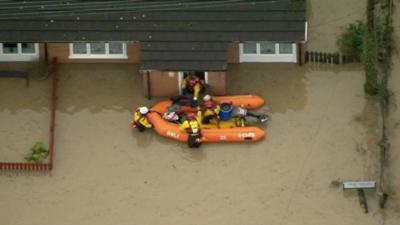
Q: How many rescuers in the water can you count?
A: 2